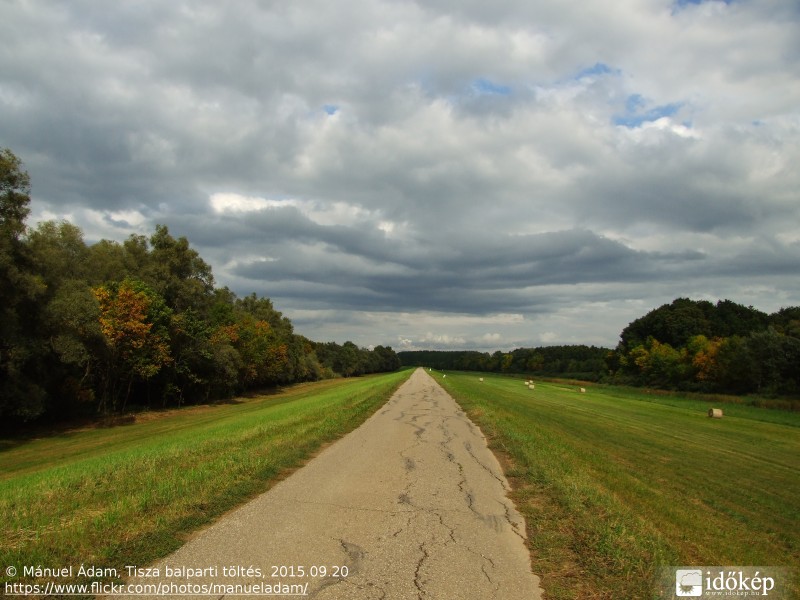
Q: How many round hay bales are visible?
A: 6